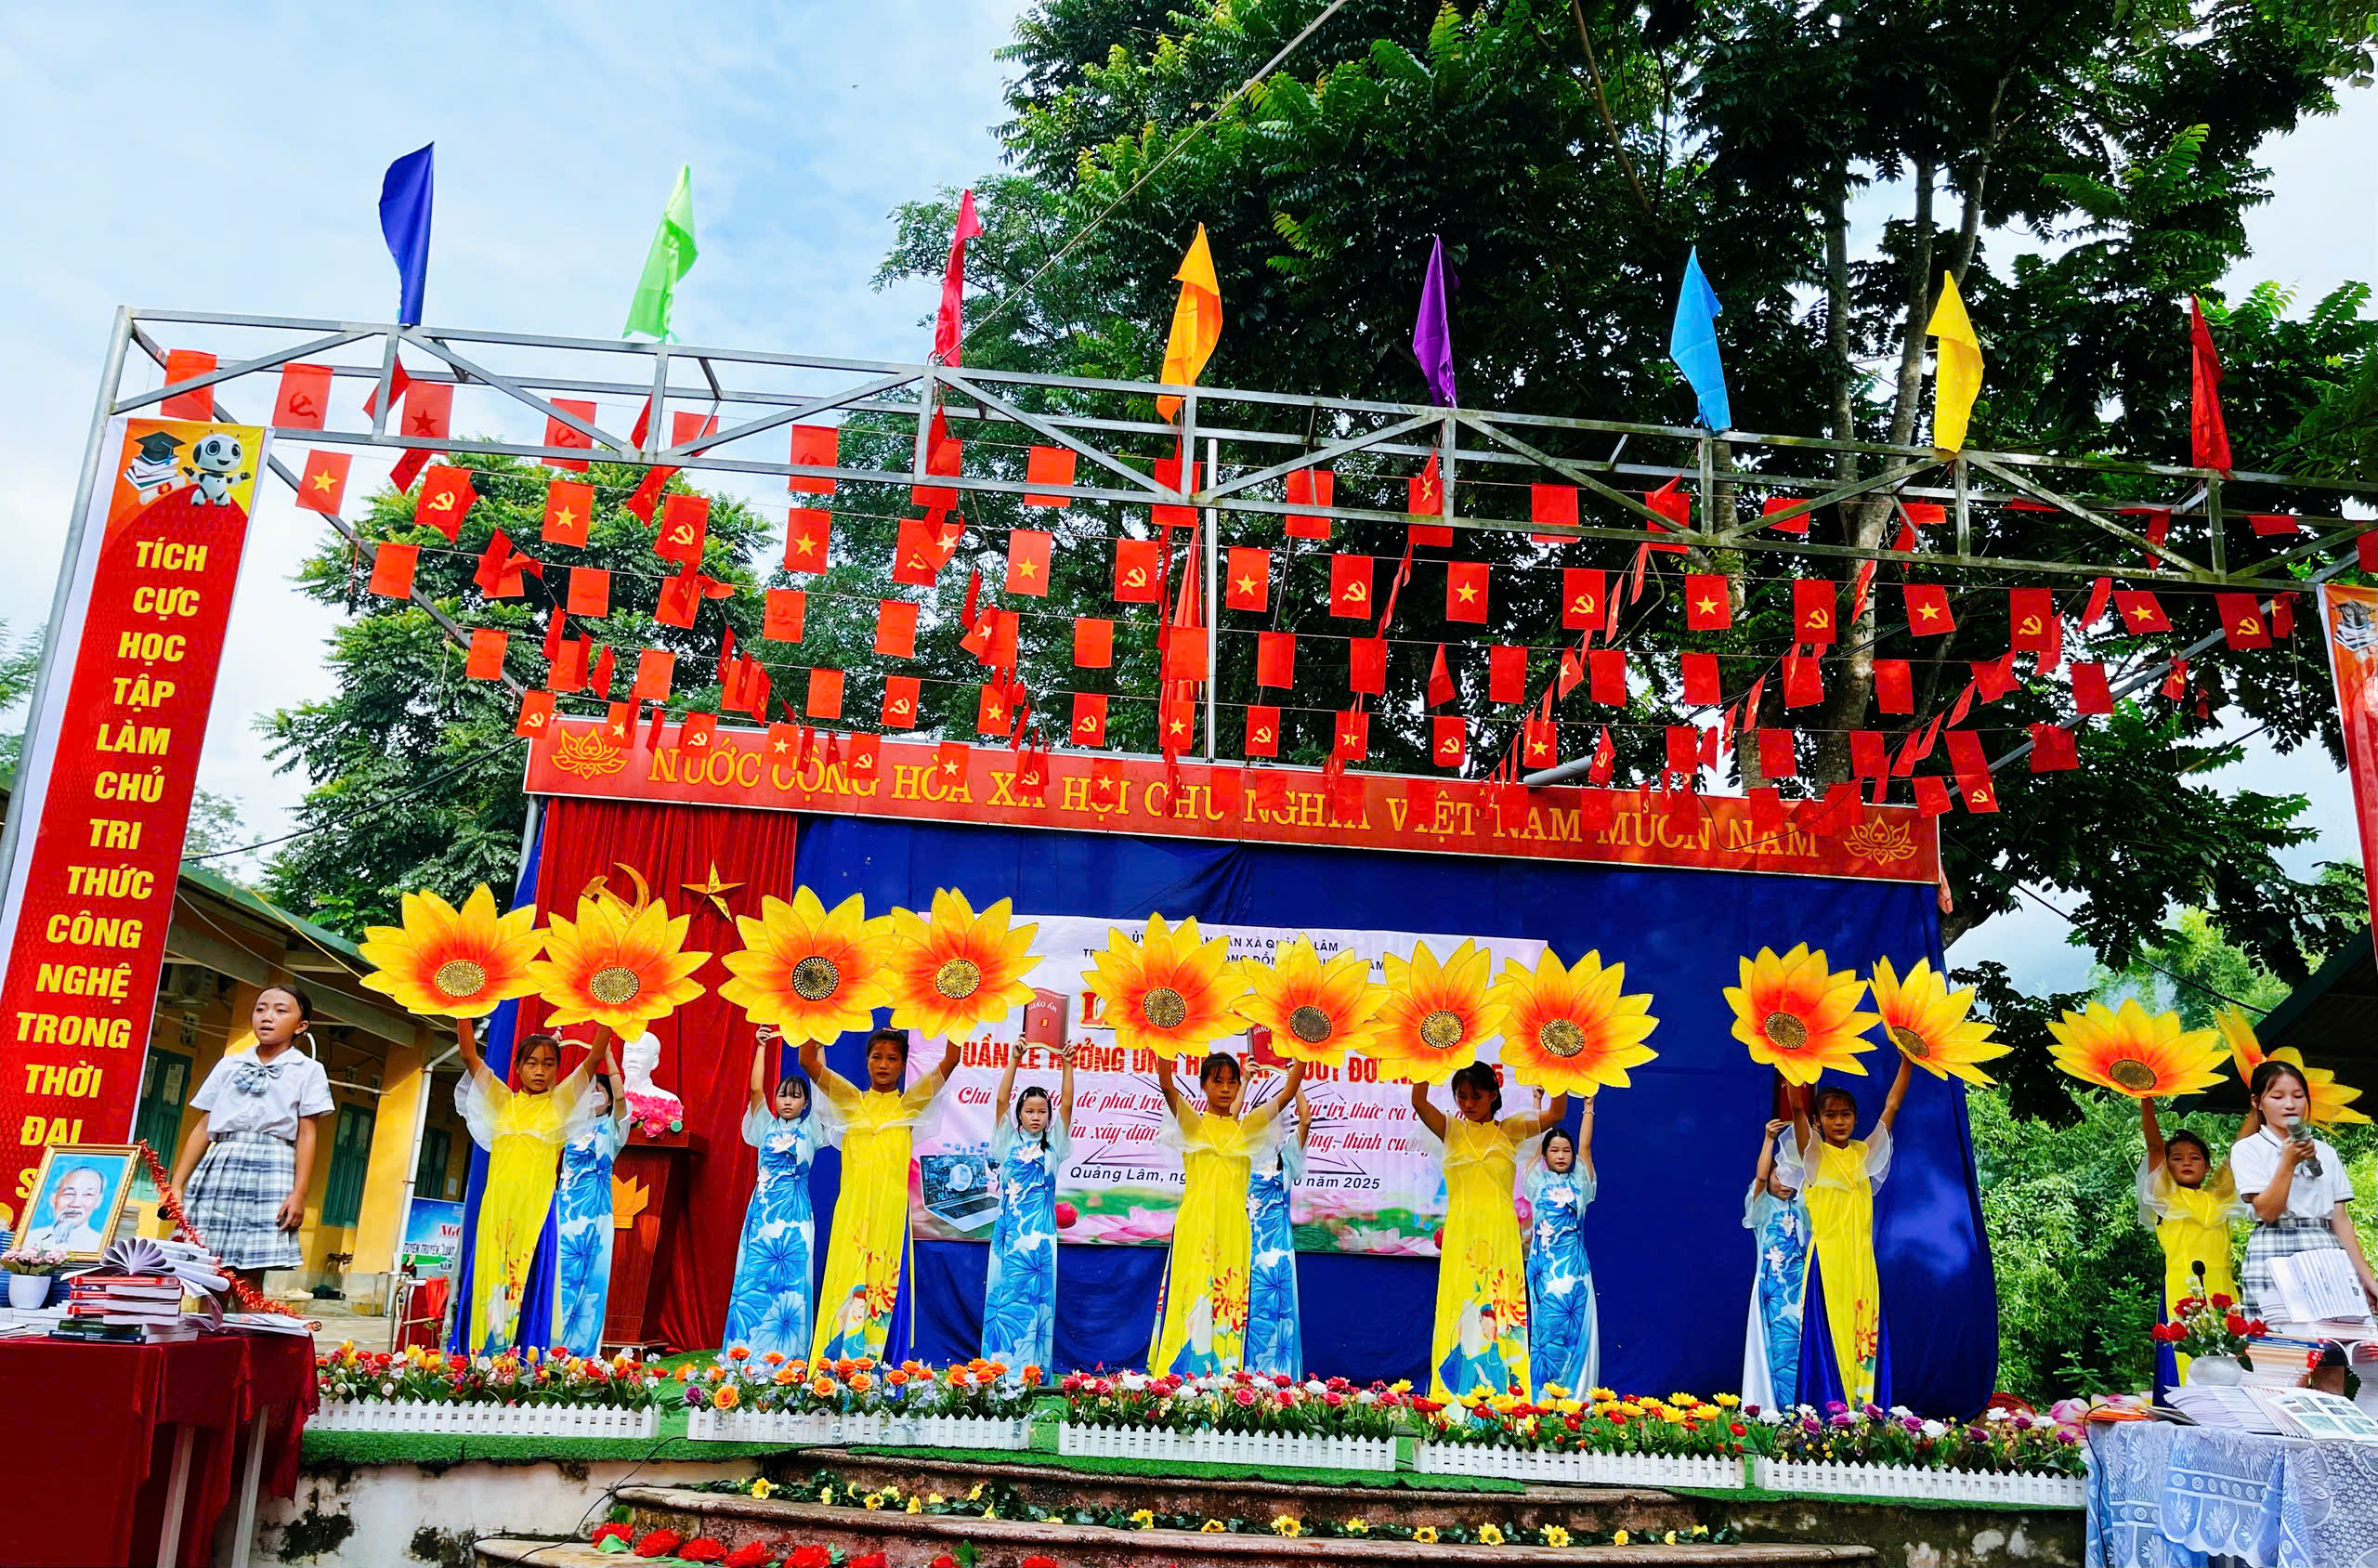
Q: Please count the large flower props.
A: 12